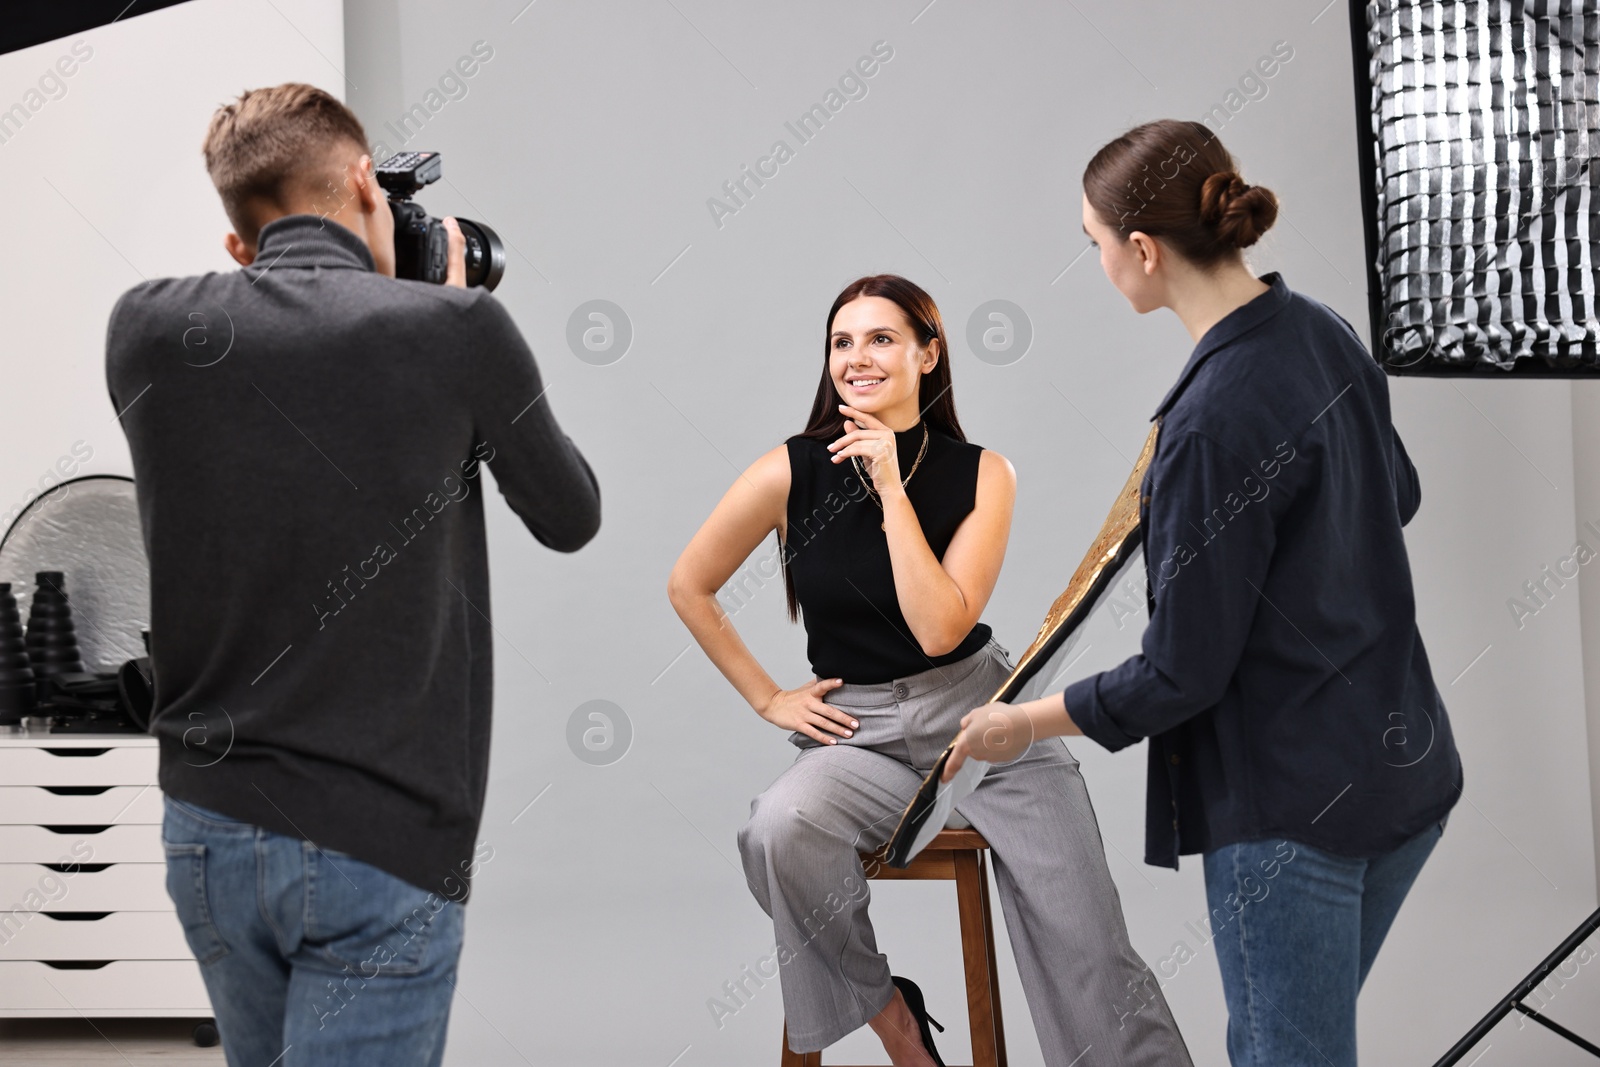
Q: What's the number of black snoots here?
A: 2